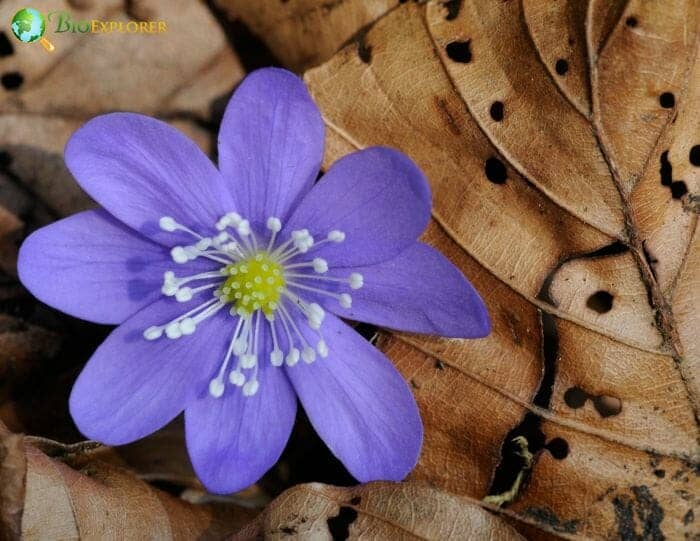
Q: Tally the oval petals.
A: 8